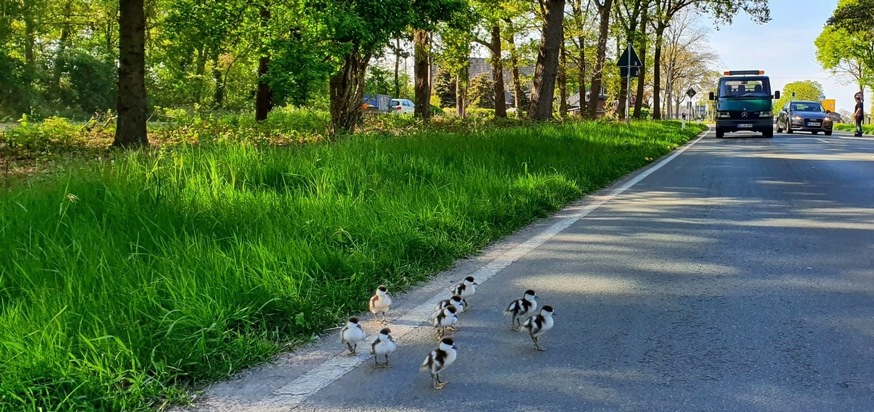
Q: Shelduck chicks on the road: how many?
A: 9